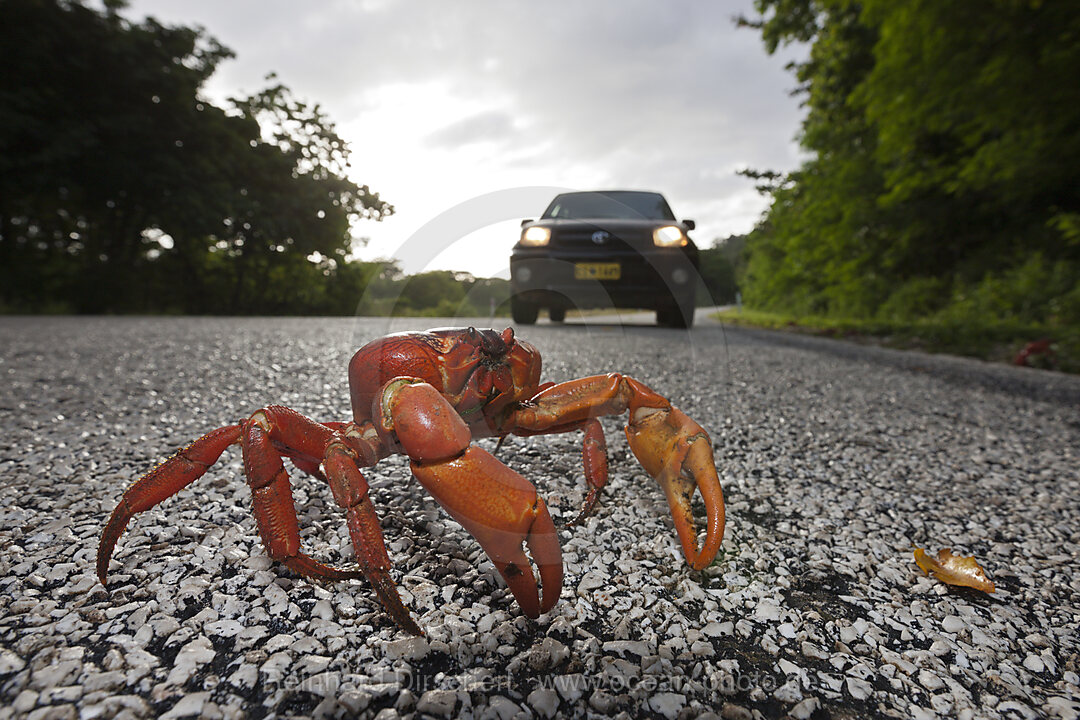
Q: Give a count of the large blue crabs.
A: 0